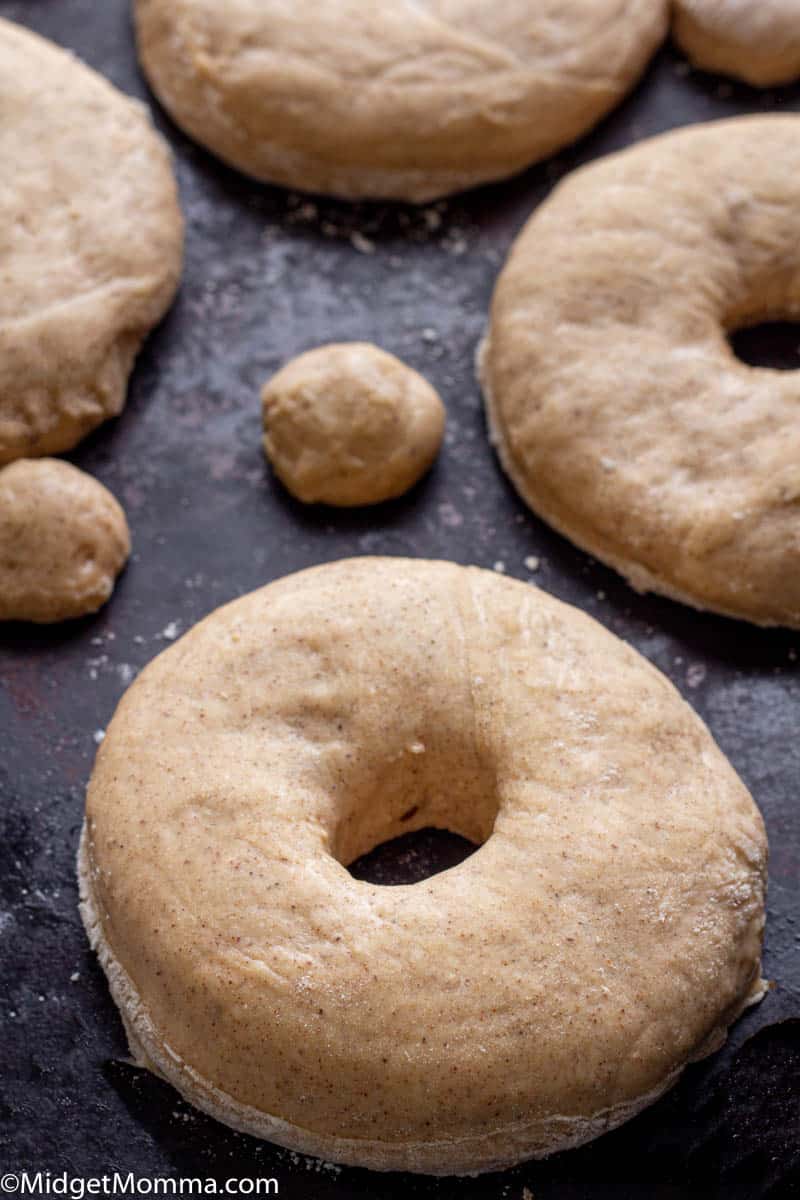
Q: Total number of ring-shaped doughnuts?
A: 2